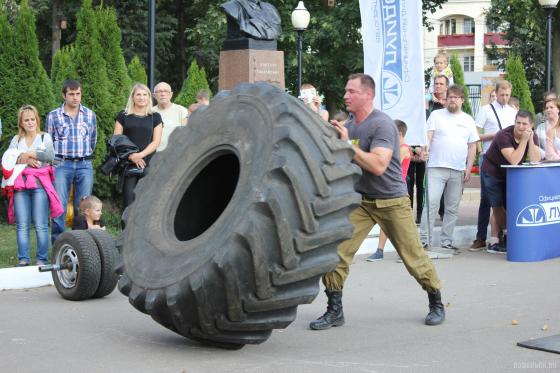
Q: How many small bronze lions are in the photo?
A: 0